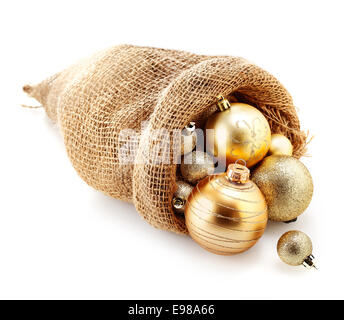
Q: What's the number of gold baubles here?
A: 8